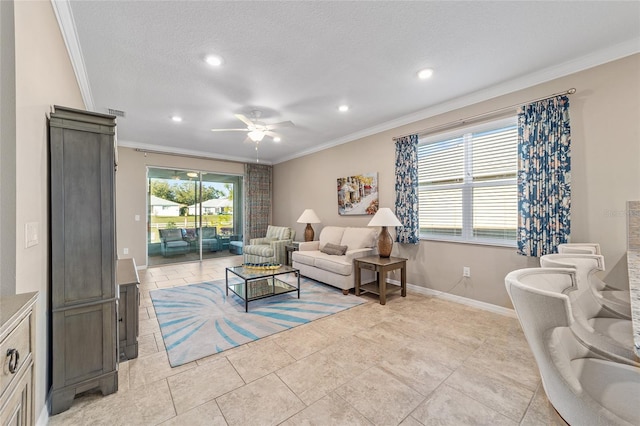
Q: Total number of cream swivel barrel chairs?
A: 3